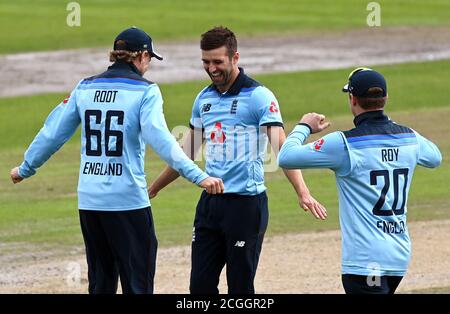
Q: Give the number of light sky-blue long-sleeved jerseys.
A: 2